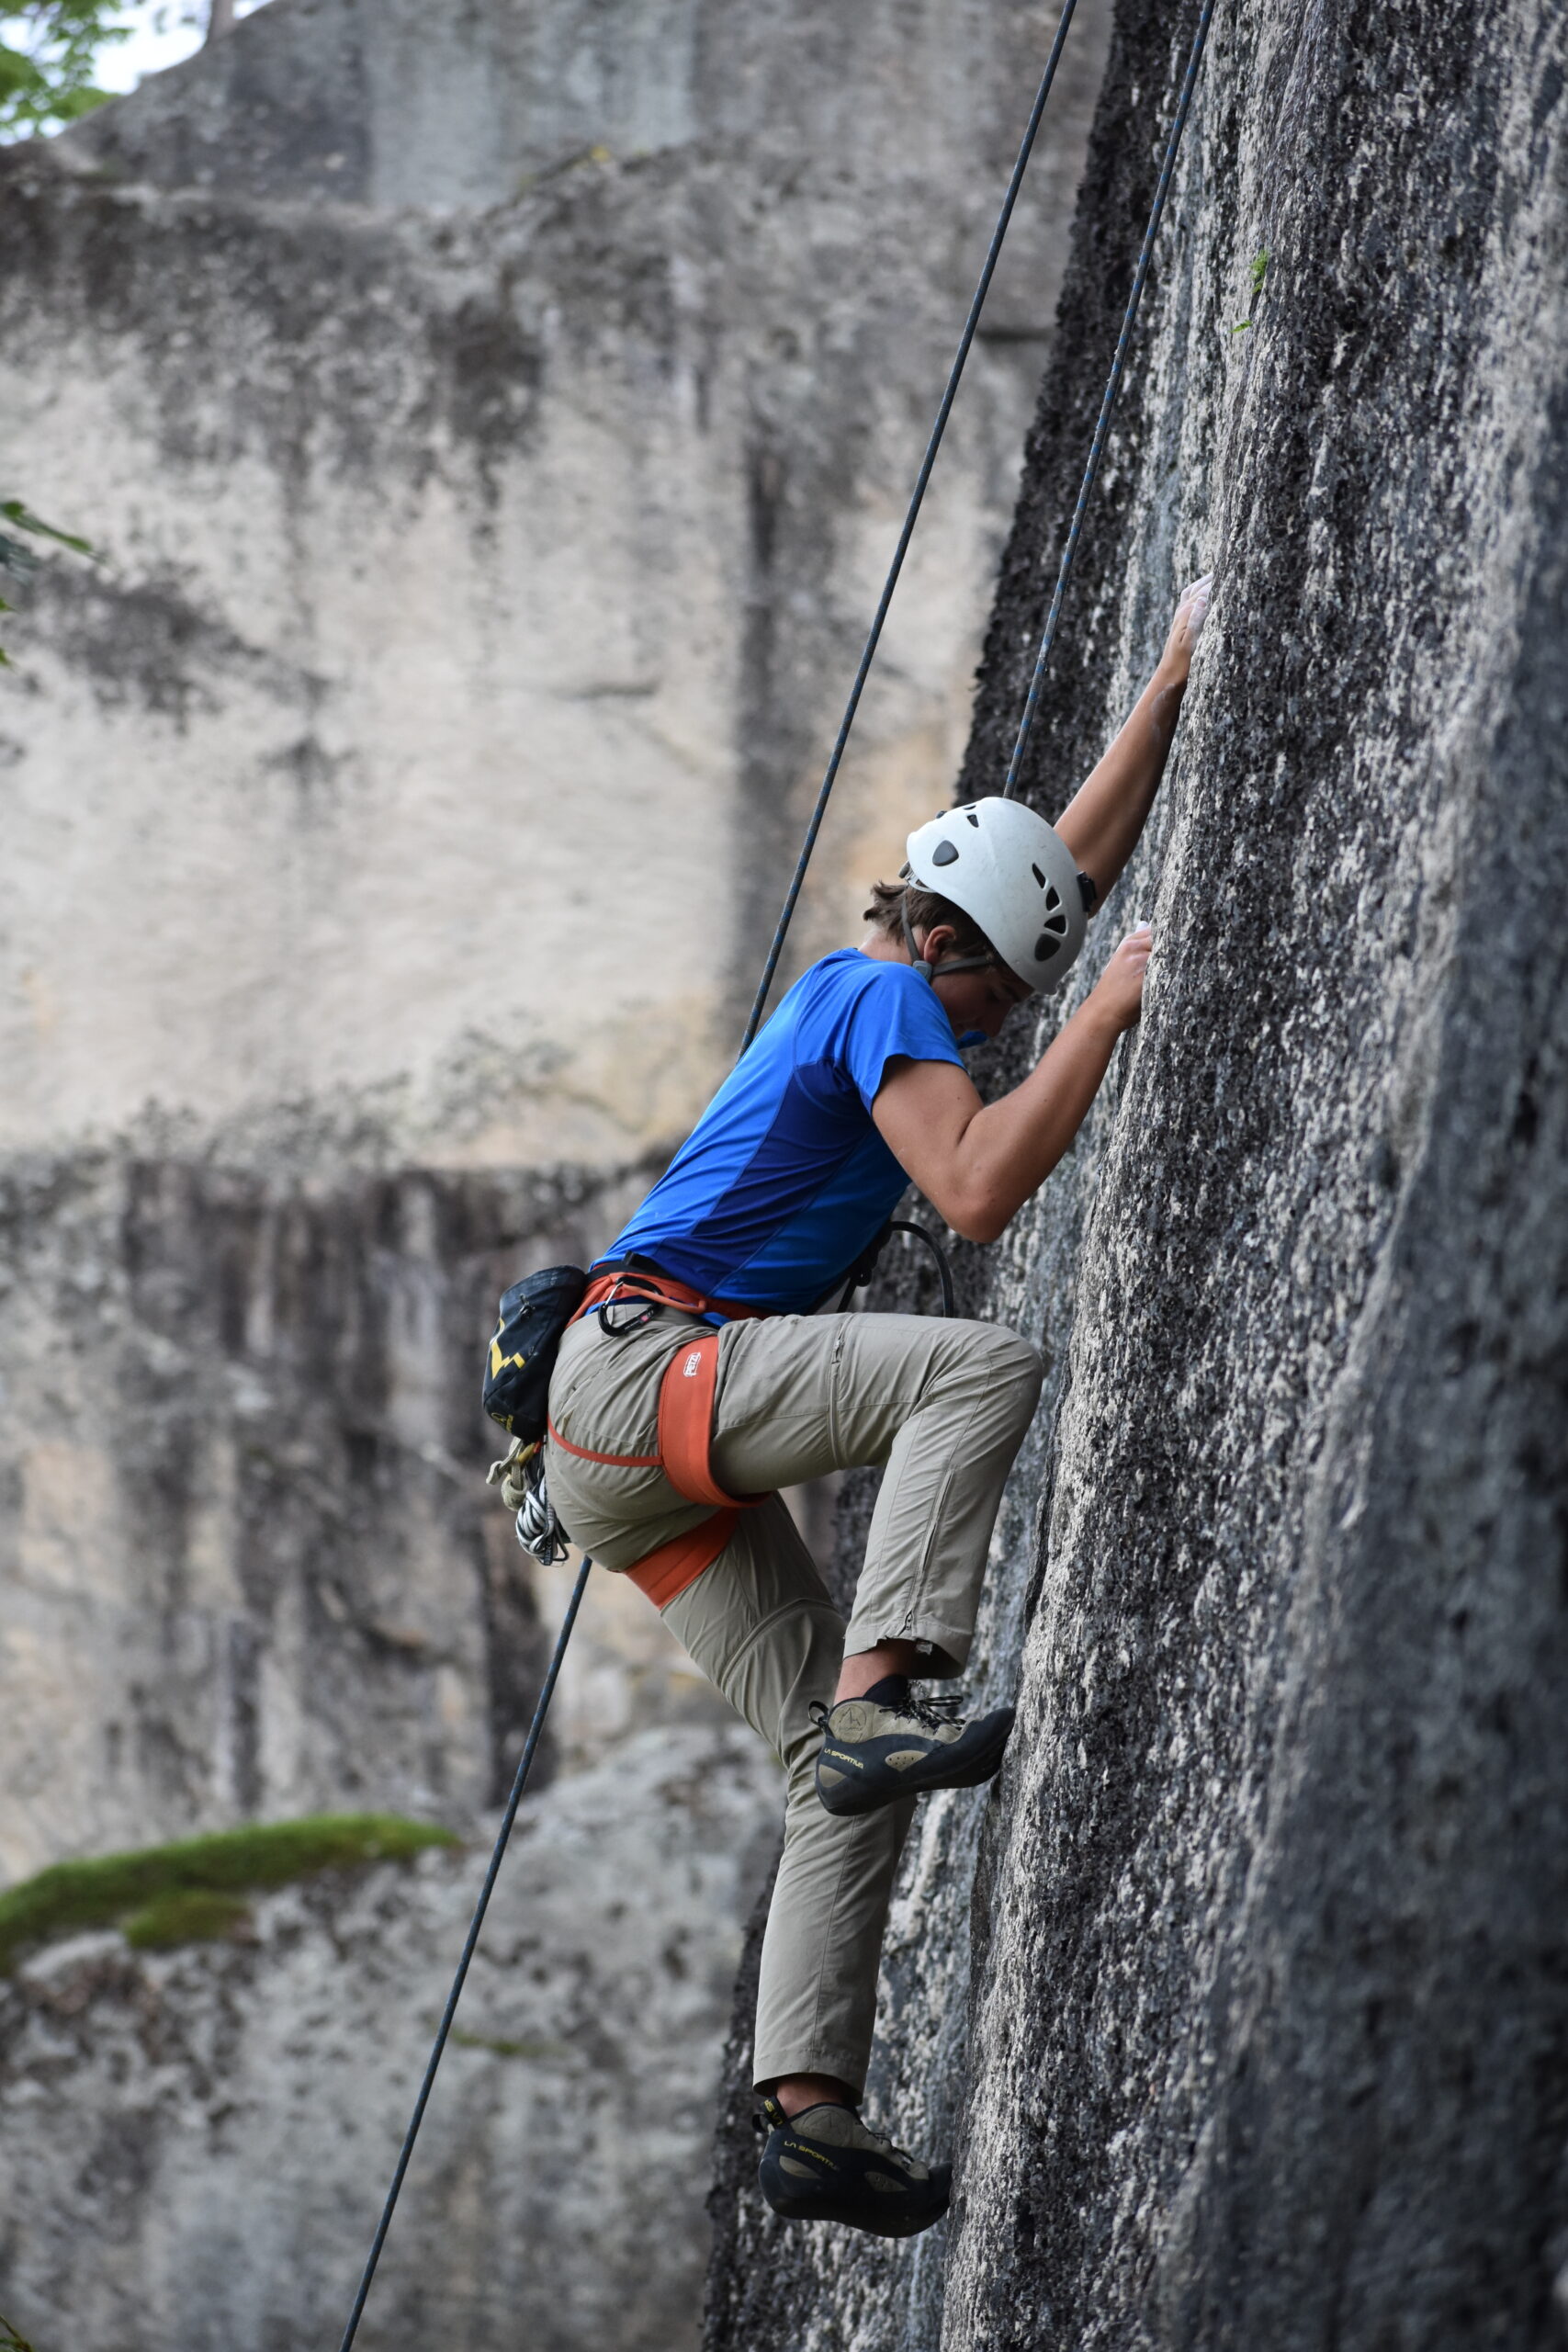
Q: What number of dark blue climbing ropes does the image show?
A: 2